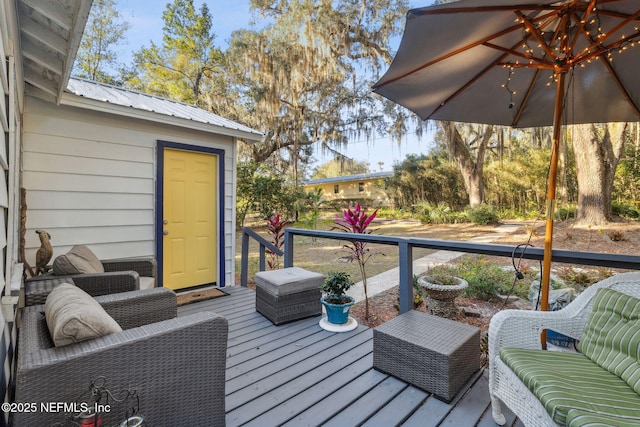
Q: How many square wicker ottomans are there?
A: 2